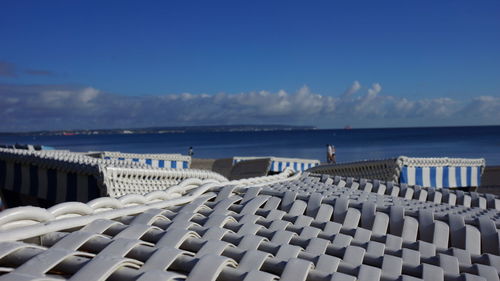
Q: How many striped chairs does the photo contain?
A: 4